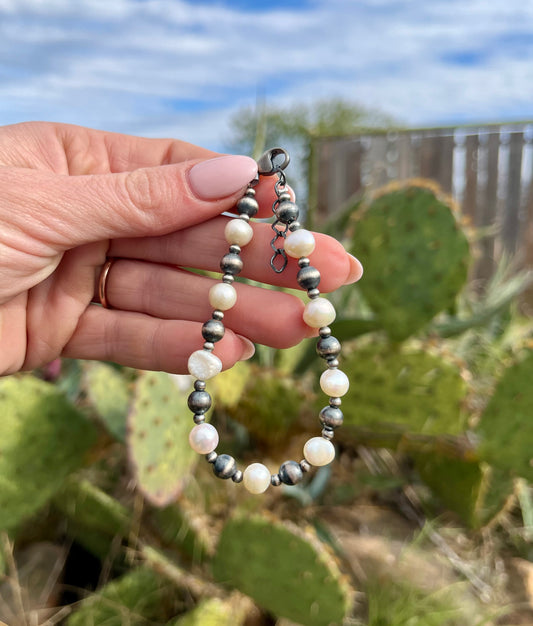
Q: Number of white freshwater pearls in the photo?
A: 9